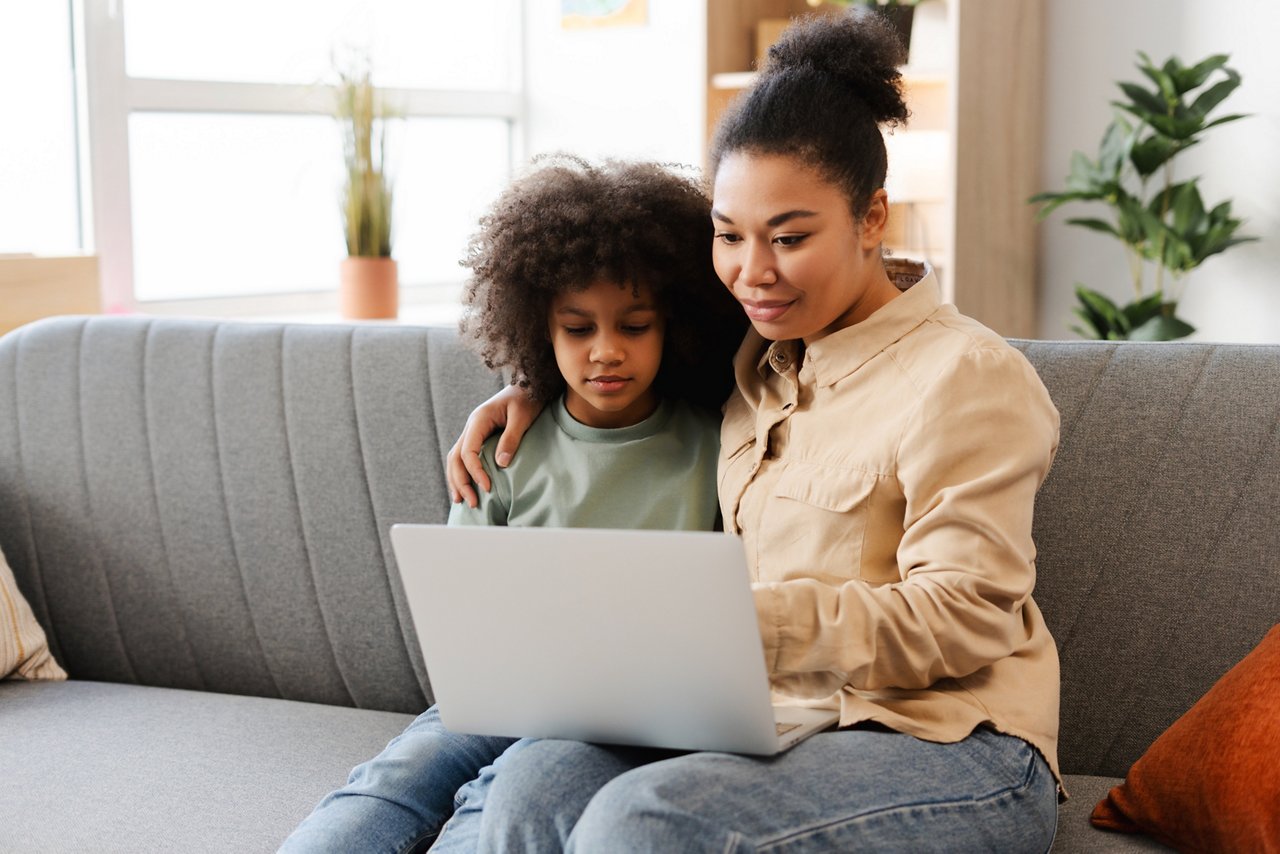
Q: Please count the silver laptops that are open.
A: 1